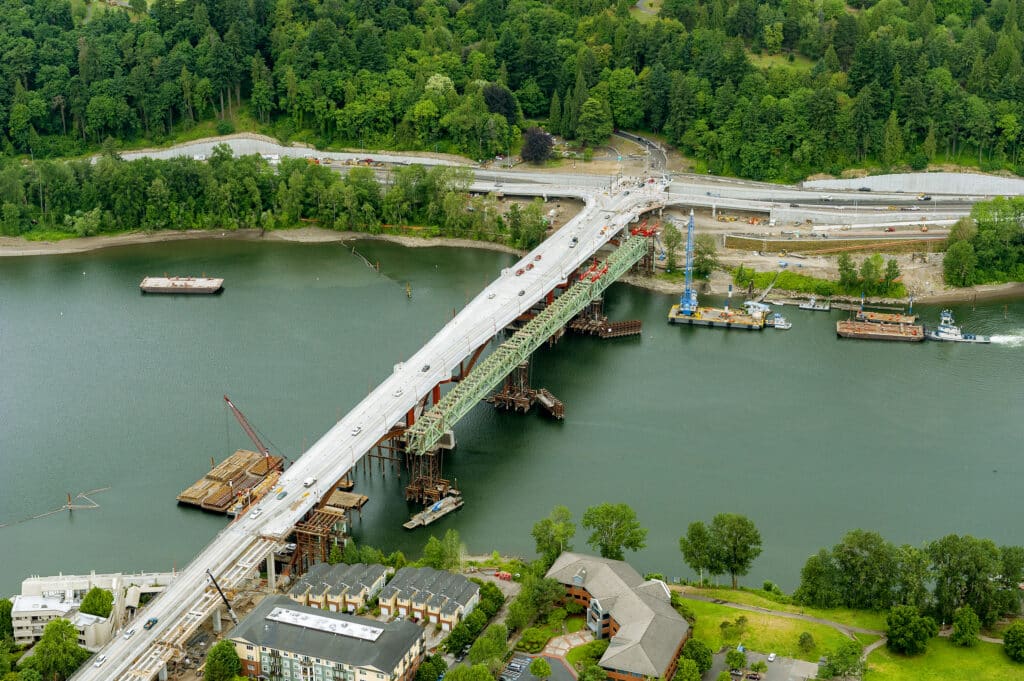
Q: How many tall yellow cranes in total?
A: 0